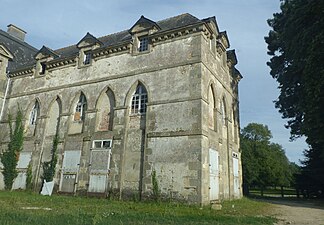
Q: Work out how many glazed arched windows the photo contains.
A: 3